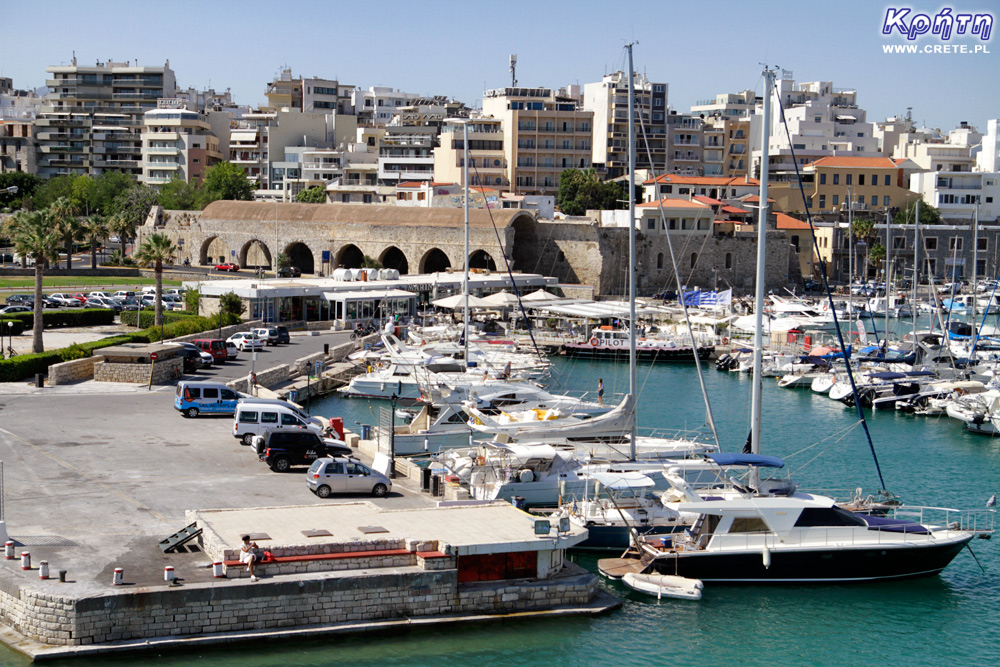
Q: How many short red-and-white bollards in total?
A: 6